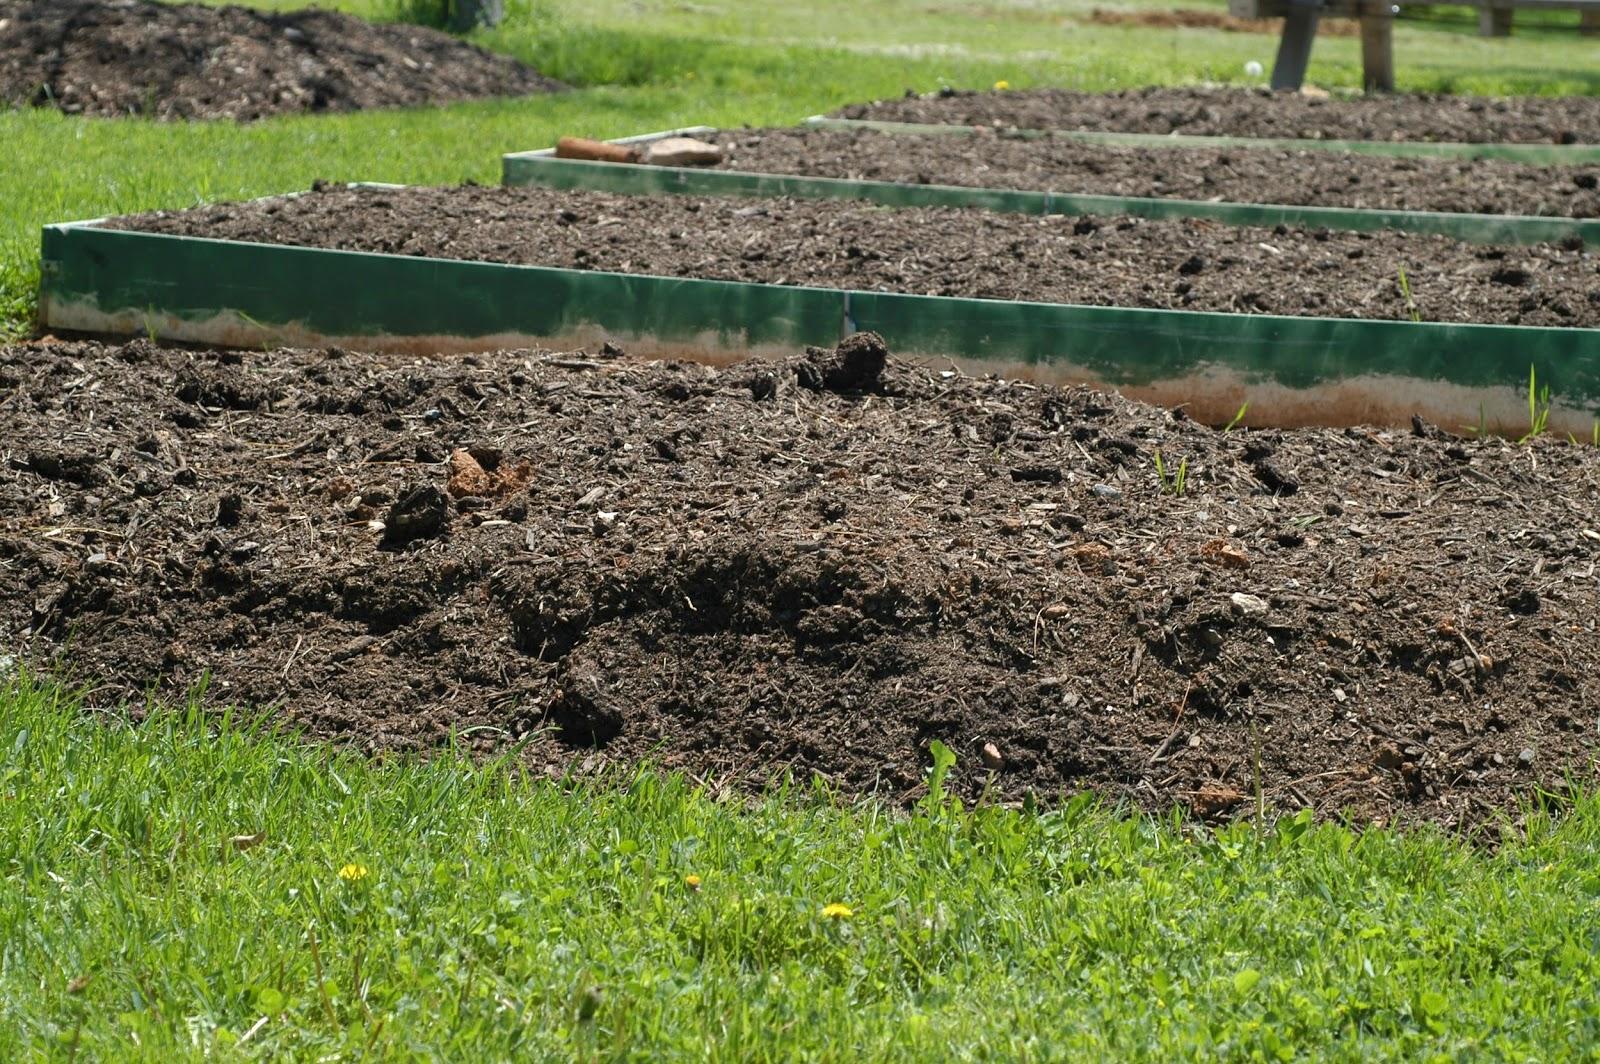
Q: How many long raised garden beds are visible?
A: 3